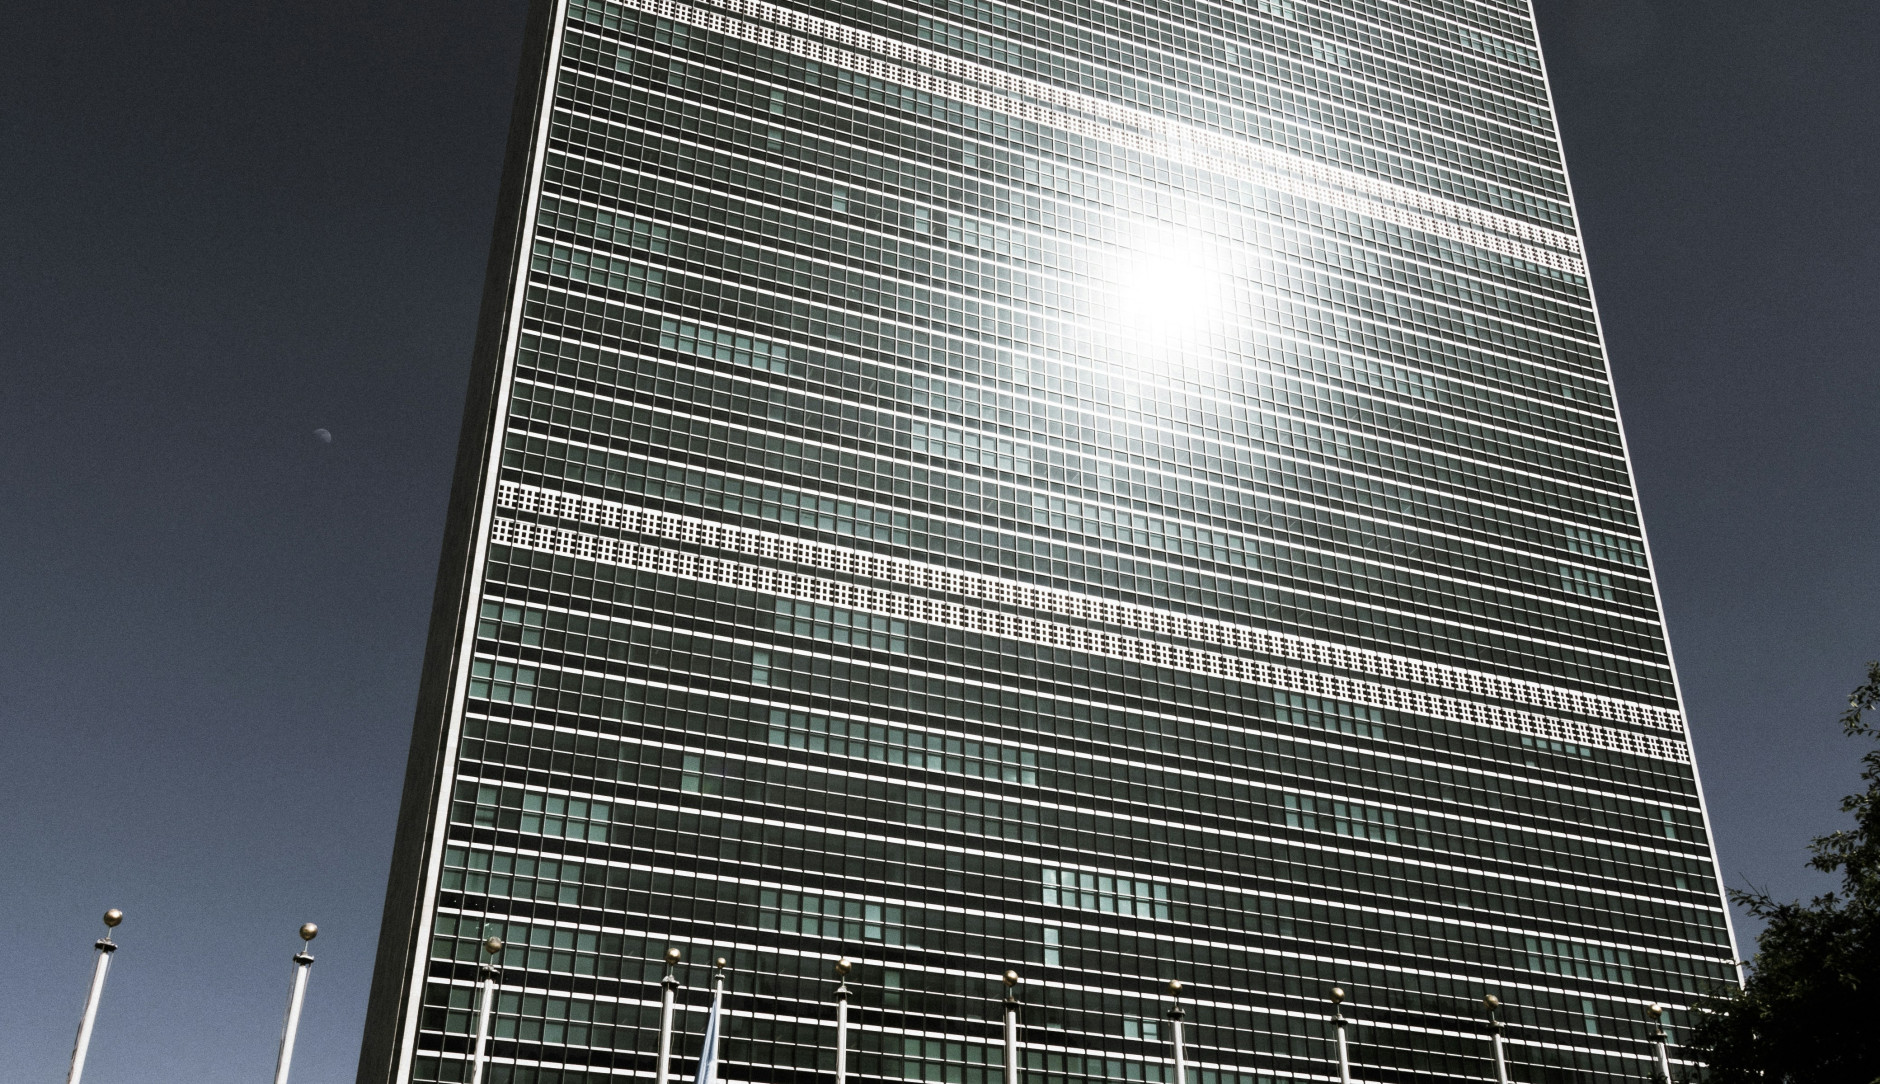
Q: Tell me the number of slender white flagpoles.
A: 11